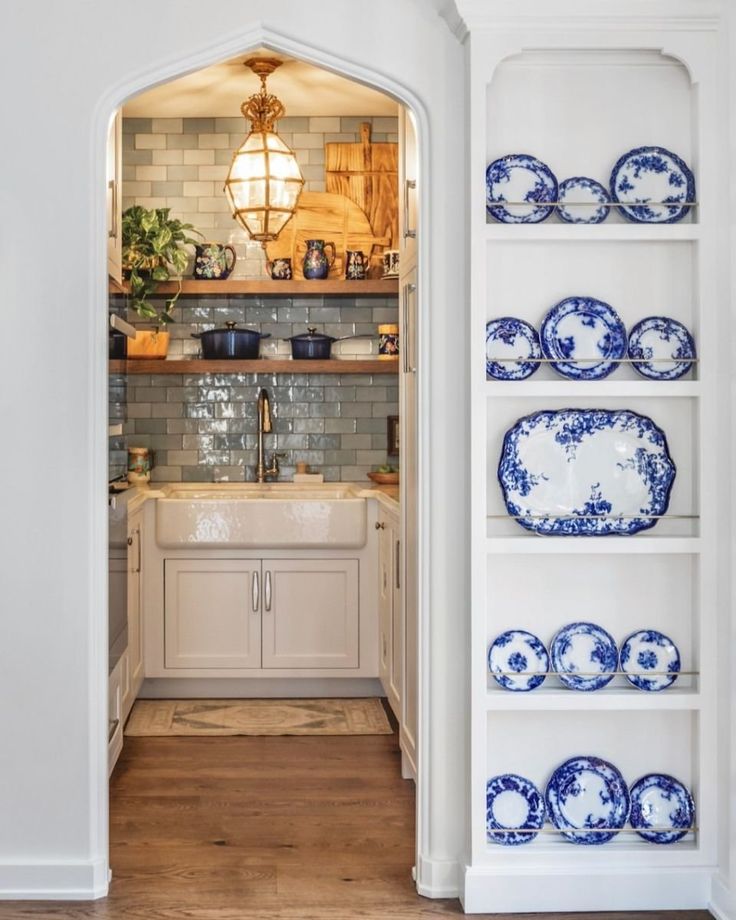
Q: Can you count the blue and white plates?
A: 13